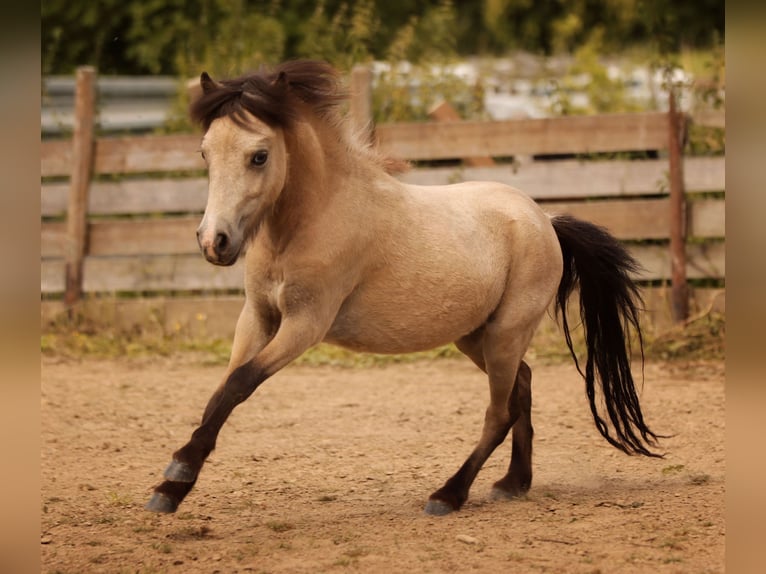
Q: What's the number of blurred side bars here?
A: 2